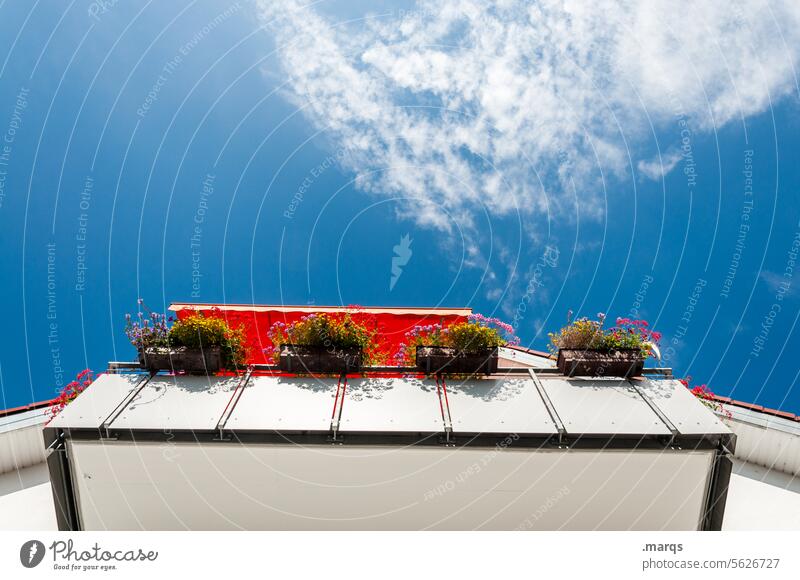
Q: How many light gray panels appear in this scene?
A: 7